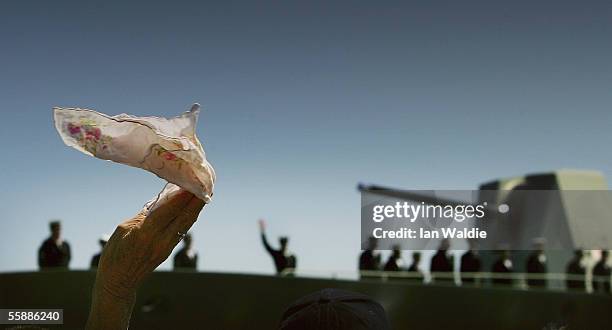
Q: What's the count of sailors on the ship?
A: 13